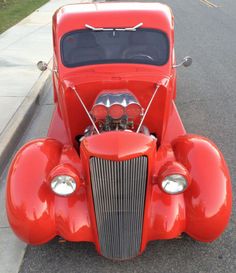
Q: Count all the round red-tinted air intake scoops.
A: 3